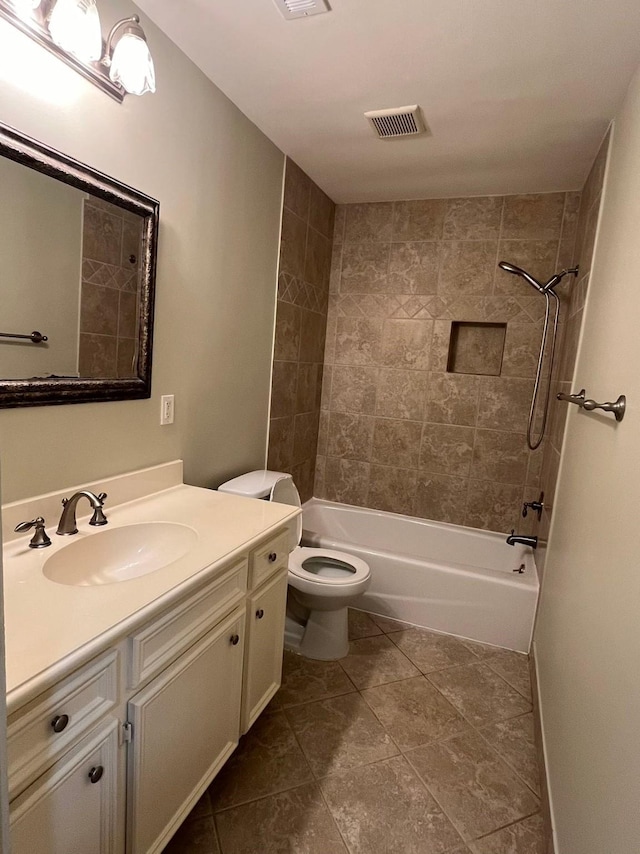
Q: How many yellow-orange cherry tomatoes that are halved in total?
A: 0